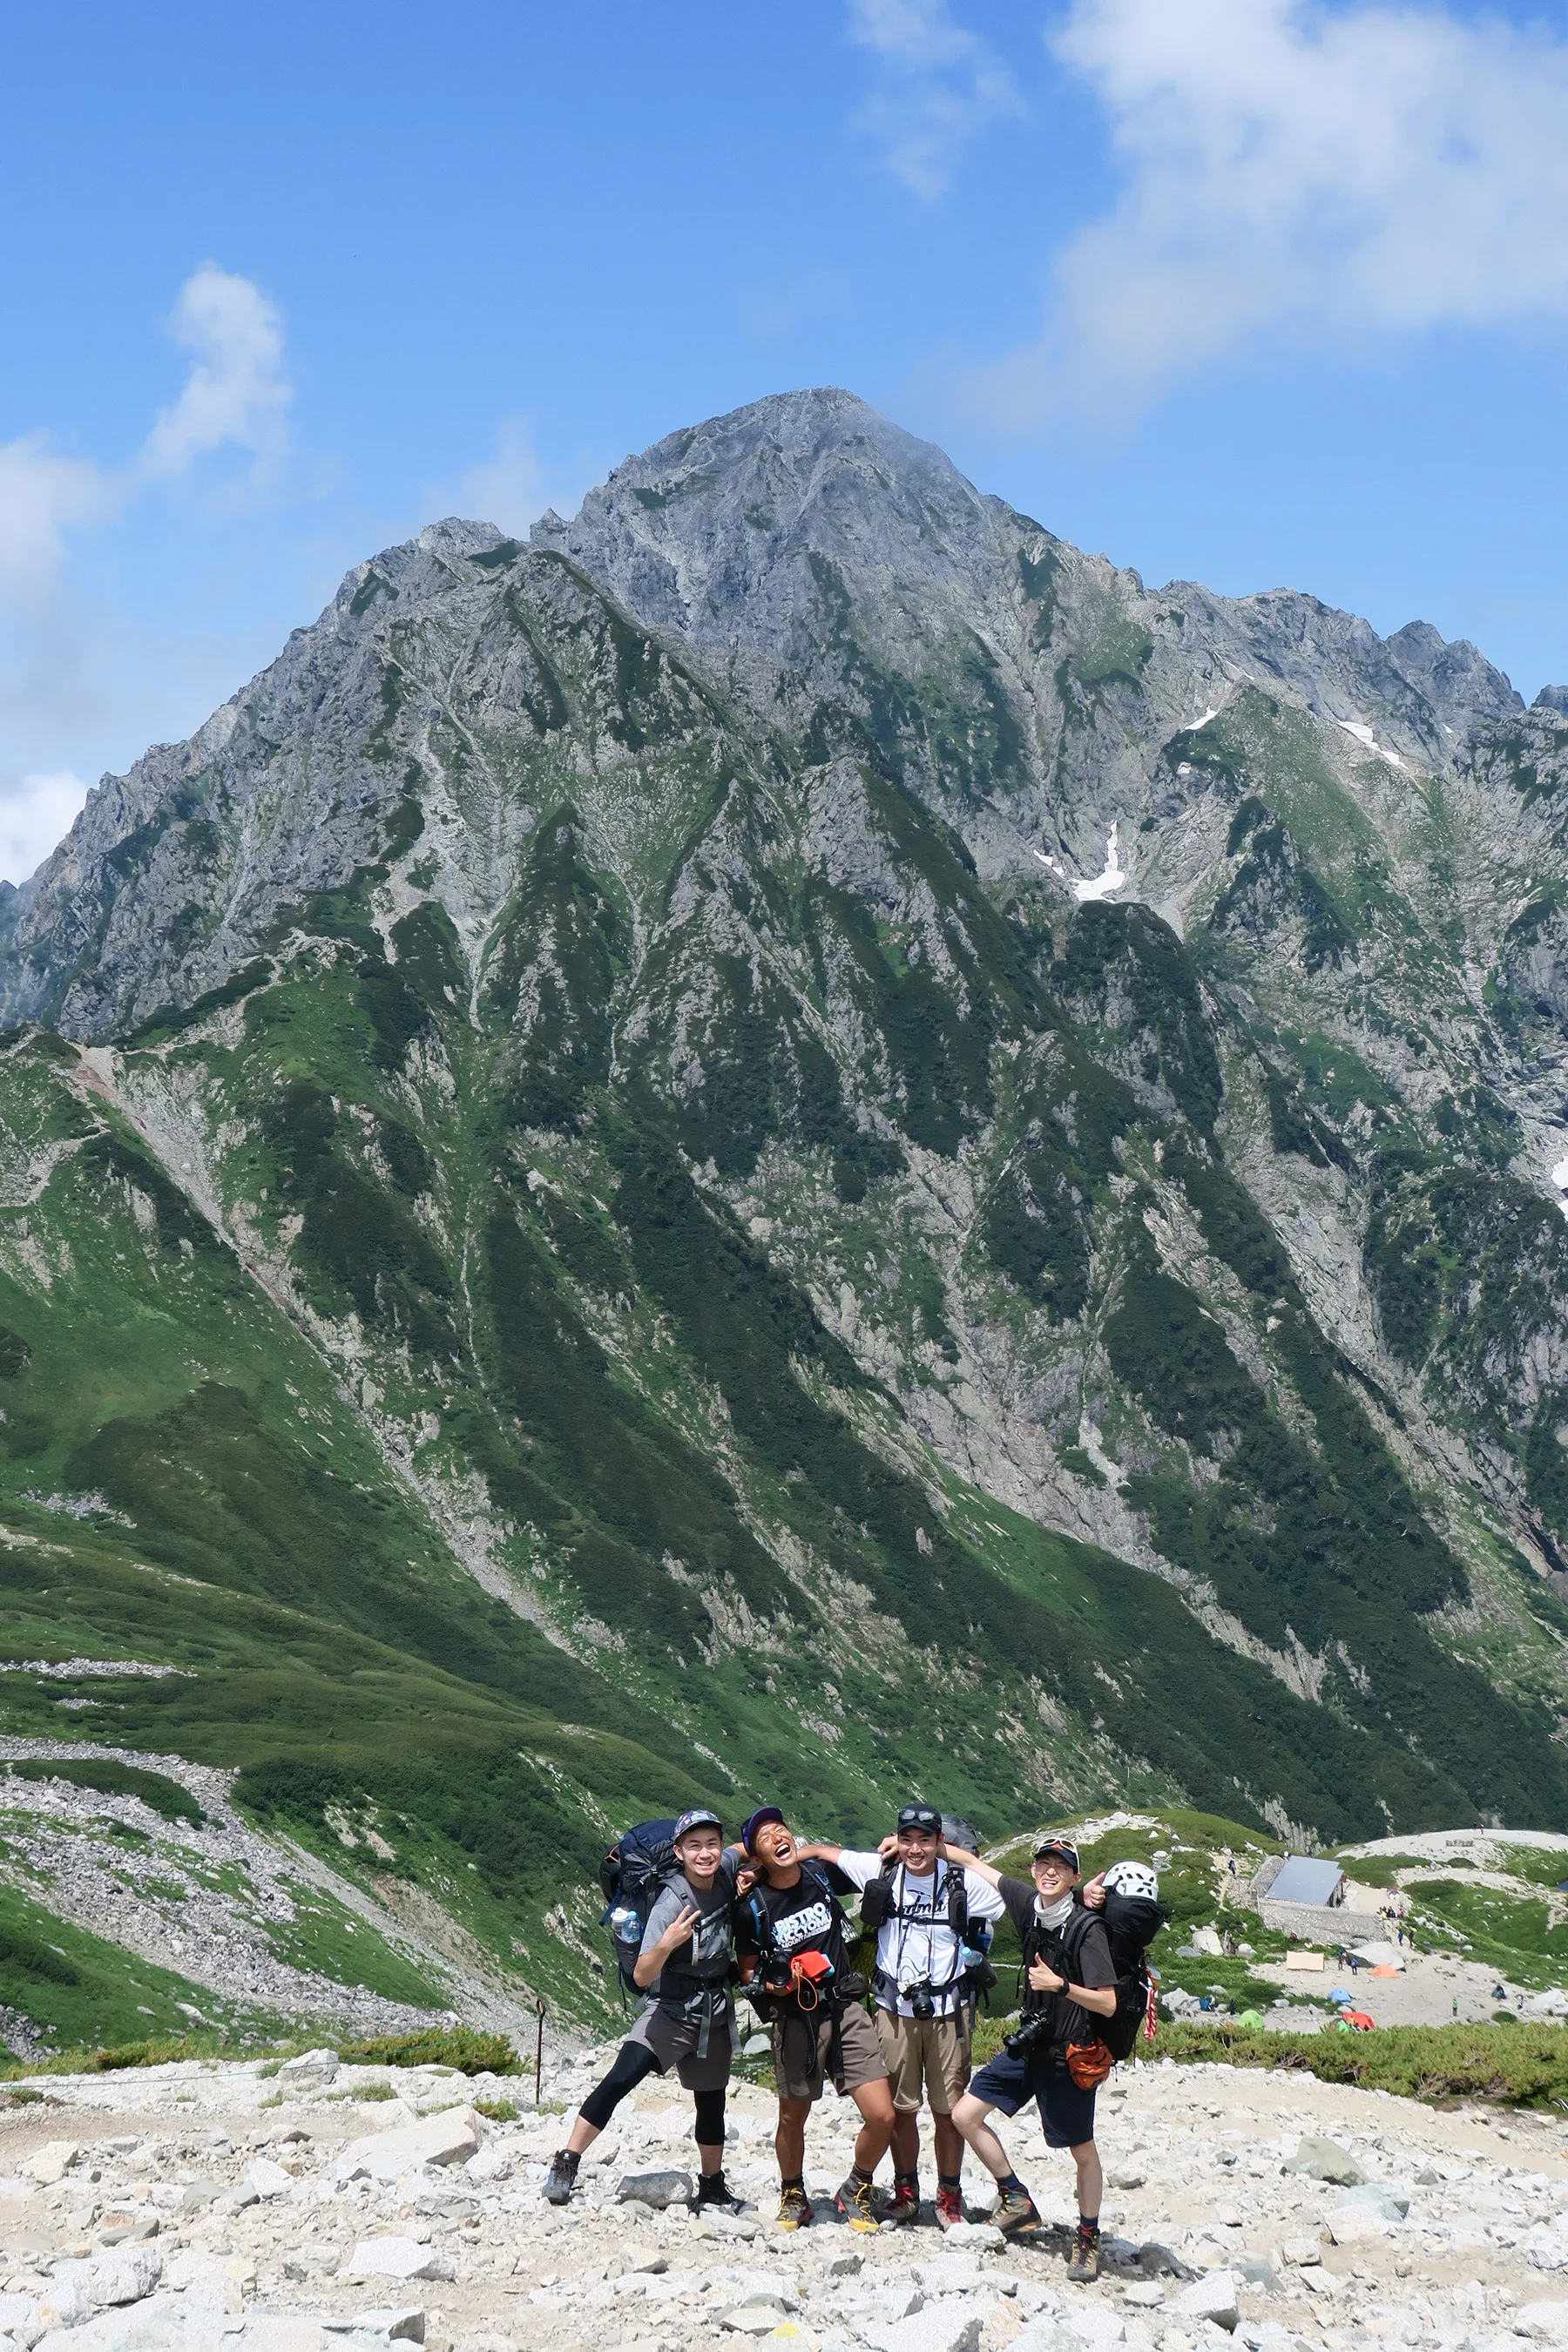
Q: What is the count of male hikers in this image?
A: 4